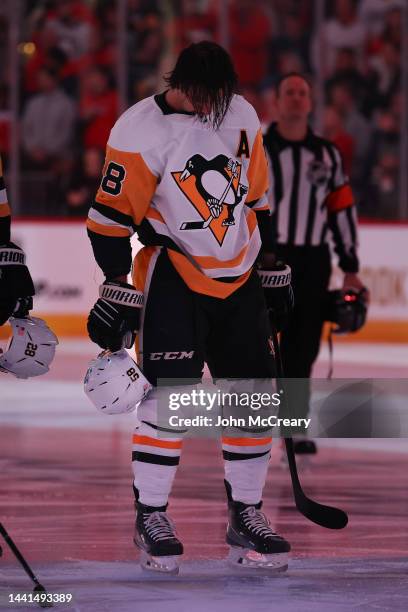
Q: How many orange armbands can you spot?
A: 1